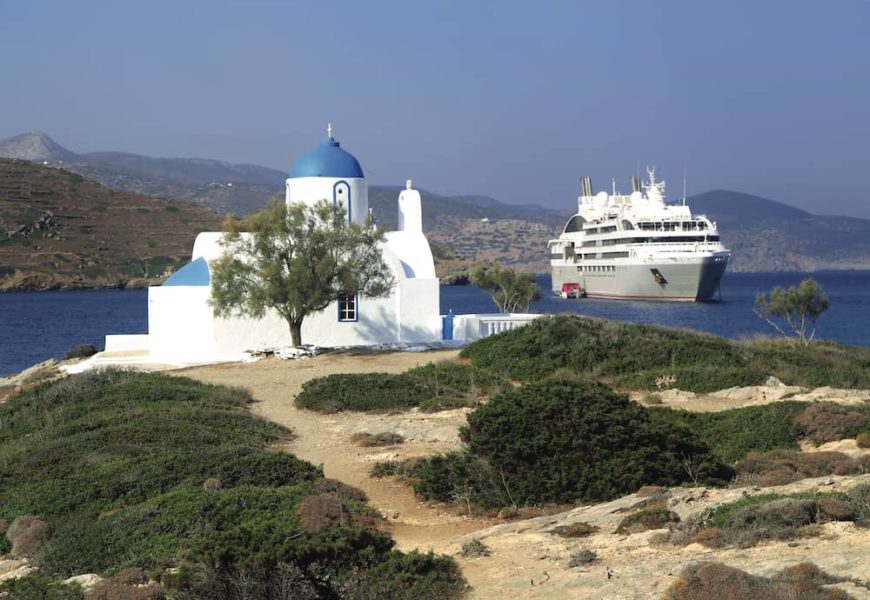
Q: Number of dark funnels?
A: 2